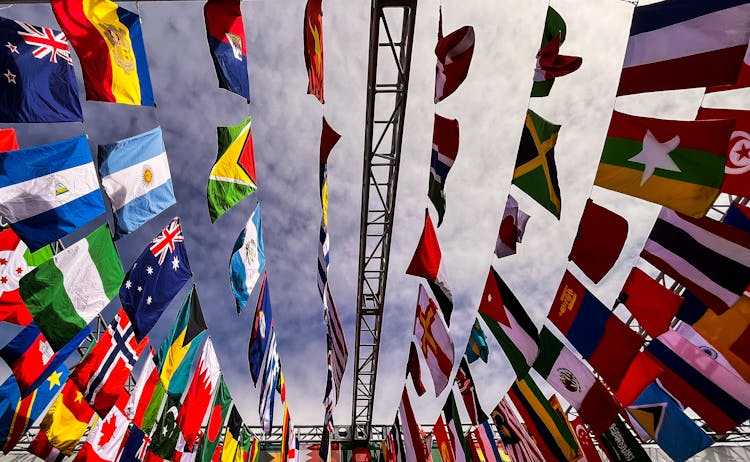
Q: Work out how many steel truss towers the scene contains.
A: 1